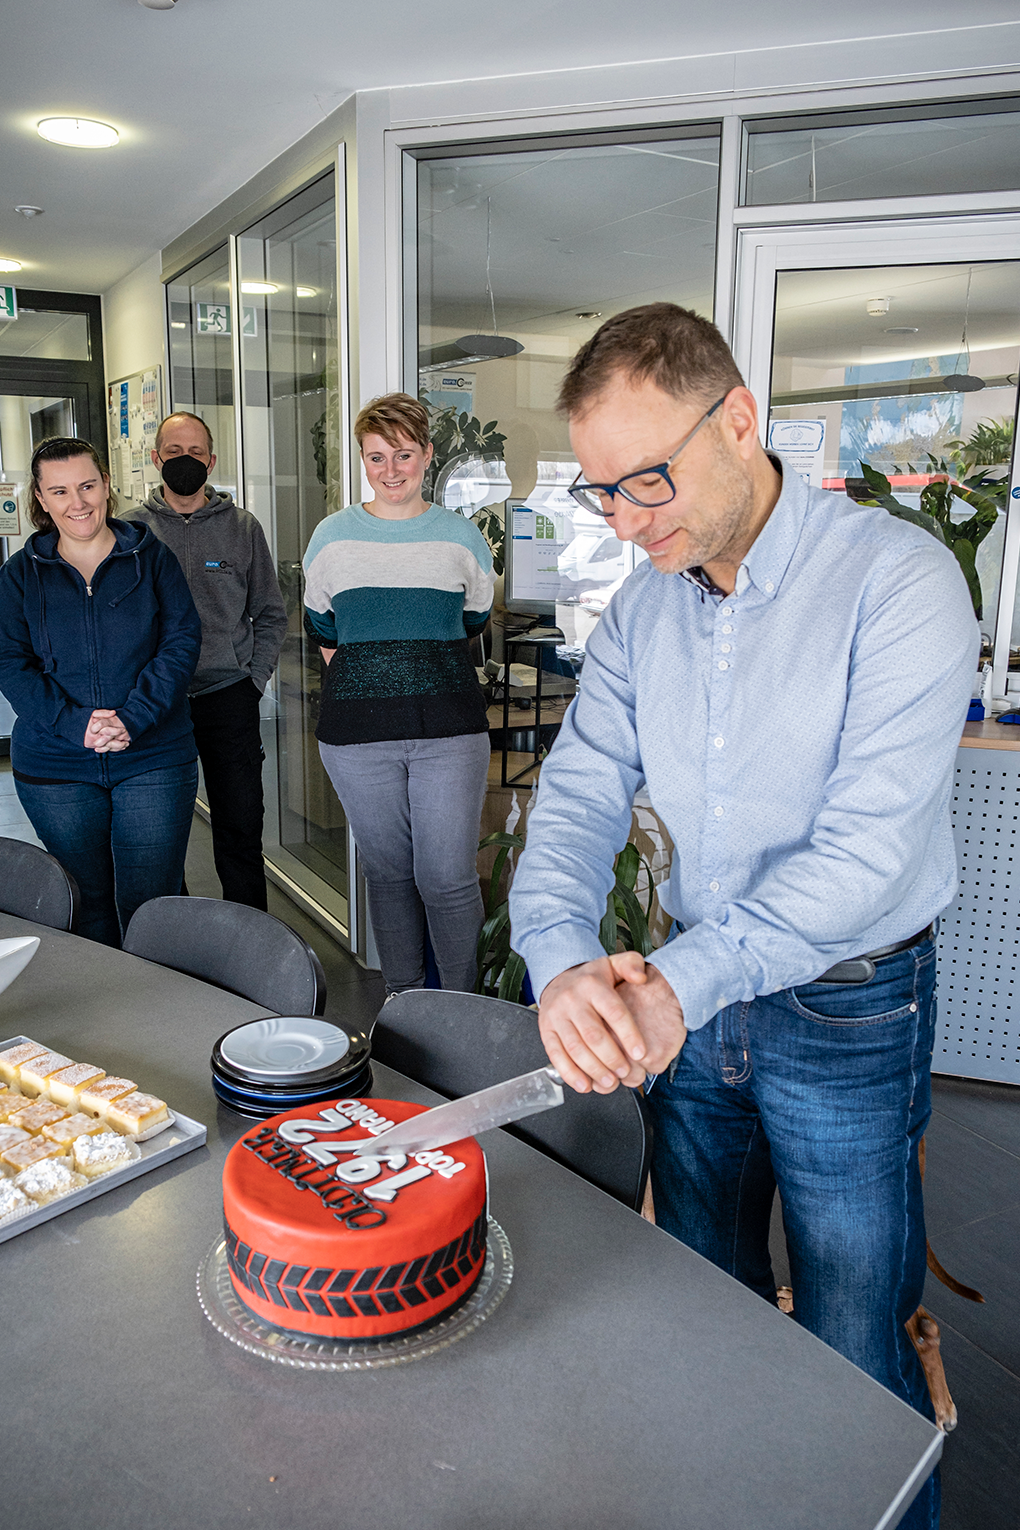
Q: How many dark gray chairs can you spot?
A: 3